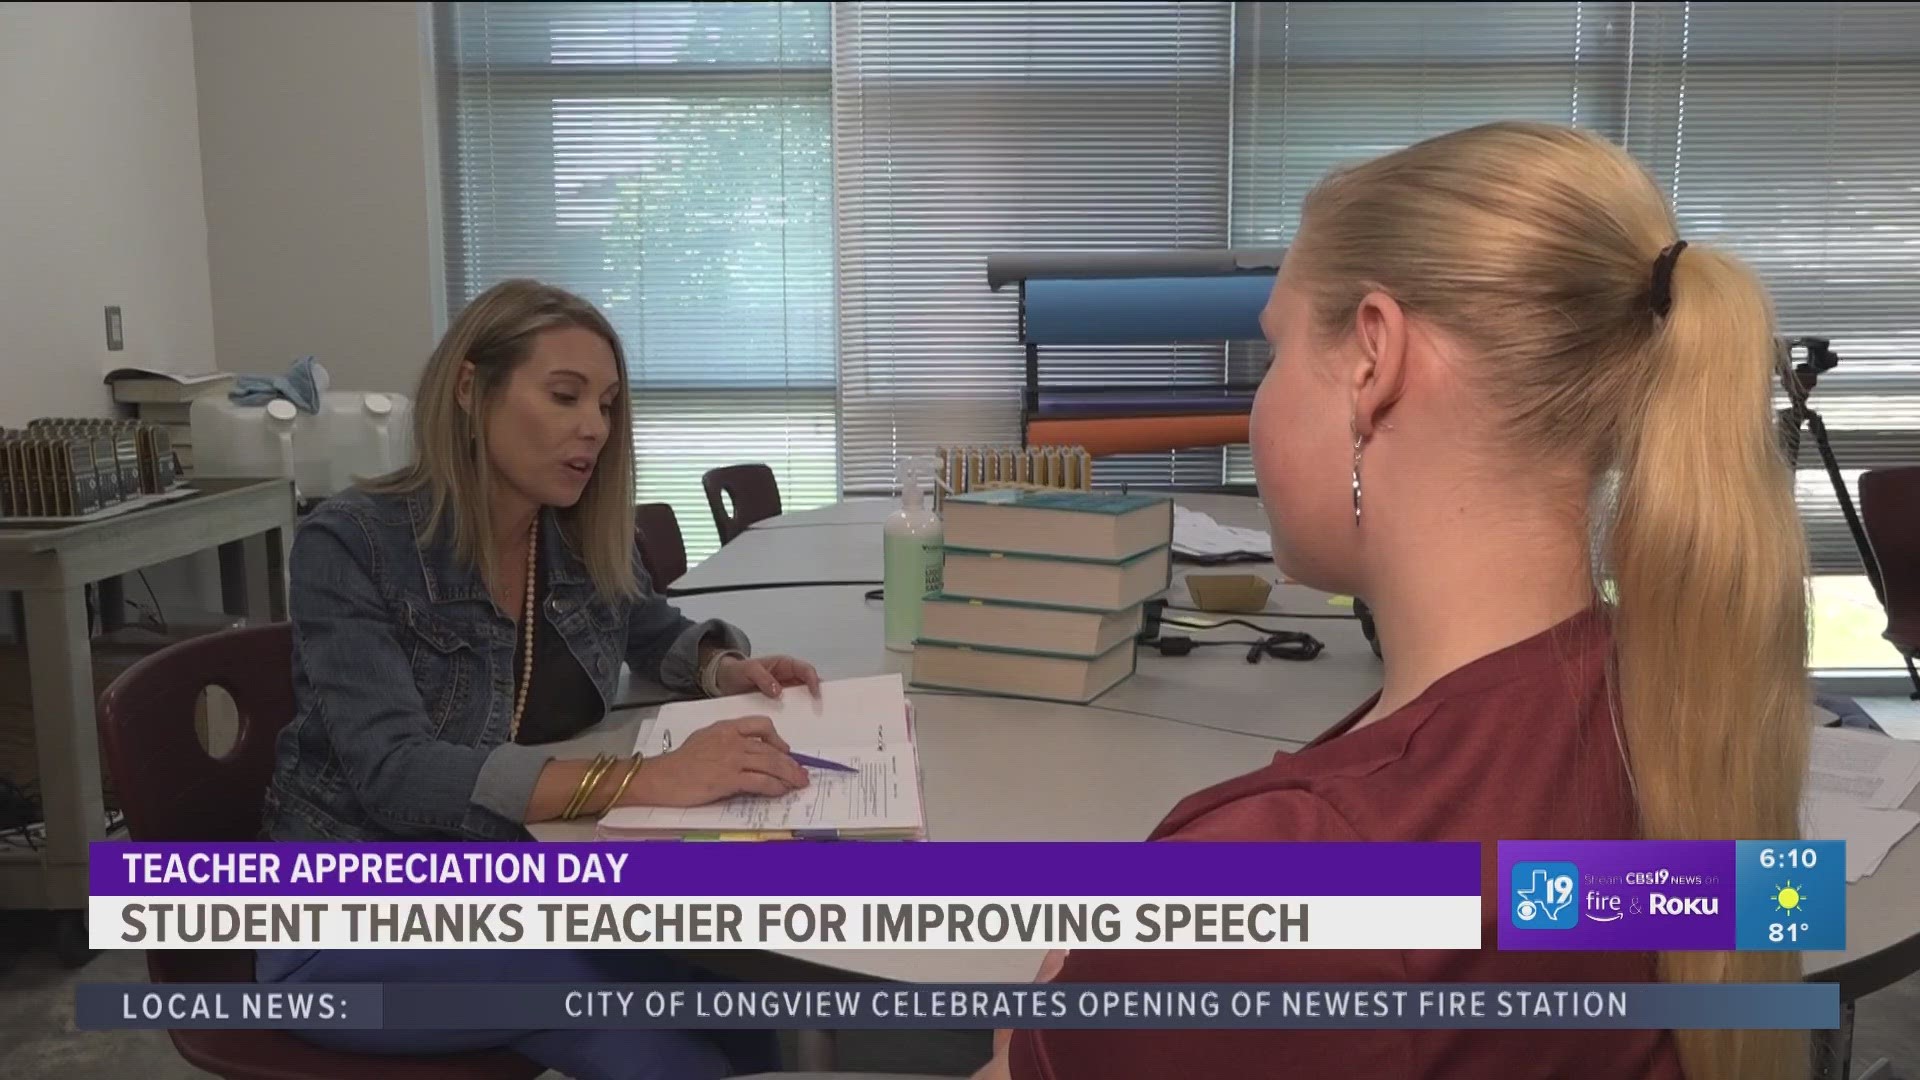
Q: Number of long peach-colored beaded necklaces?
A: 1